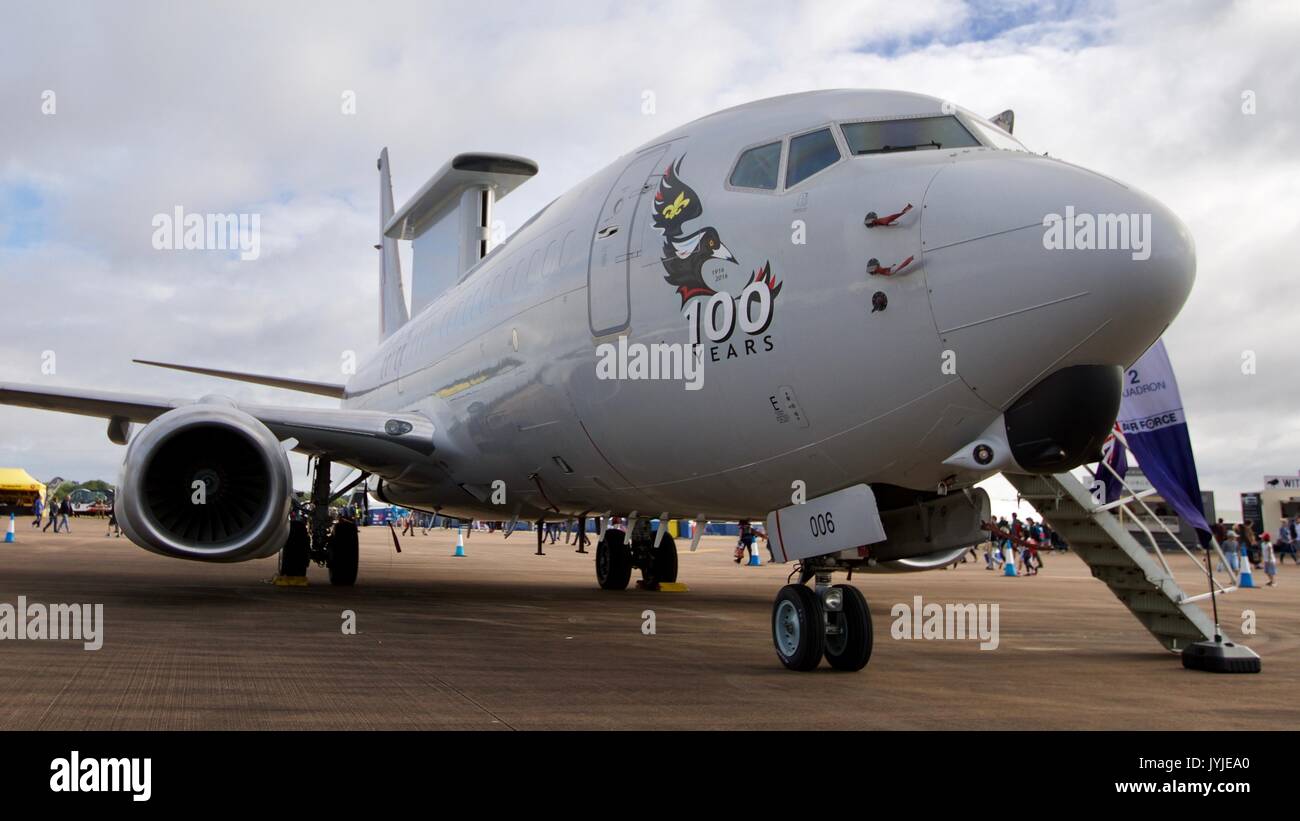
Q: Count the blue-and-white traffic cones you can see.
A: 5